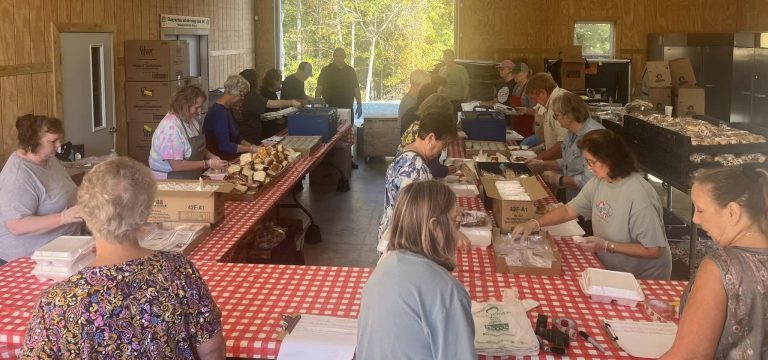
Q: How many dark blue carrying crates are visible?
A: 2